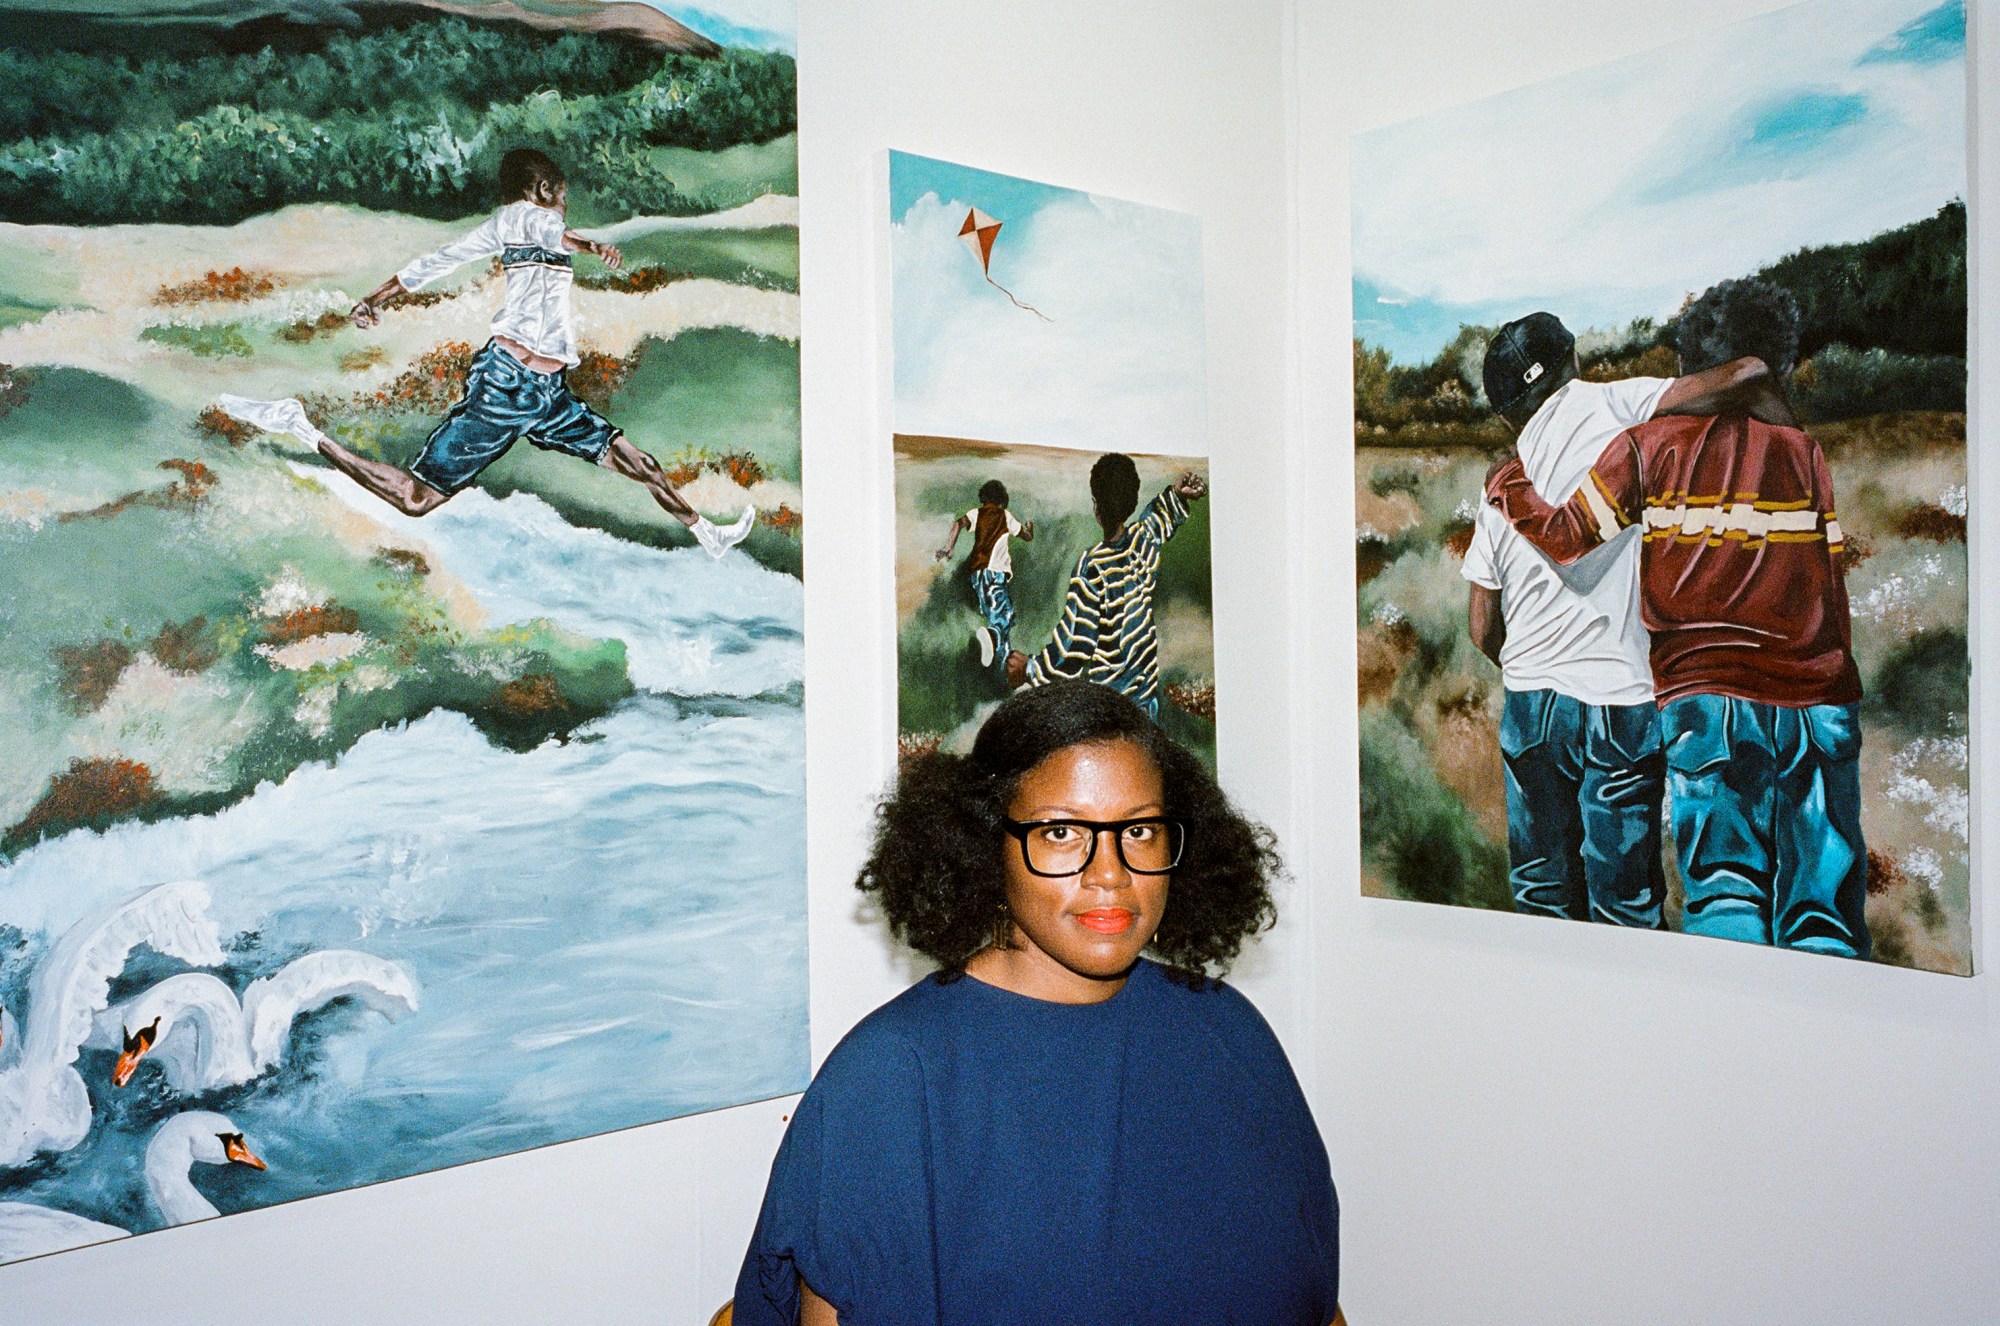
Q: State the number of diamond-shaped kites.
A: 1